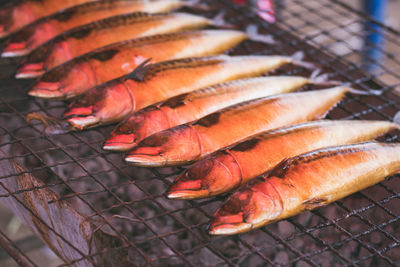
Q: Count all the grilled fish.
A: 9